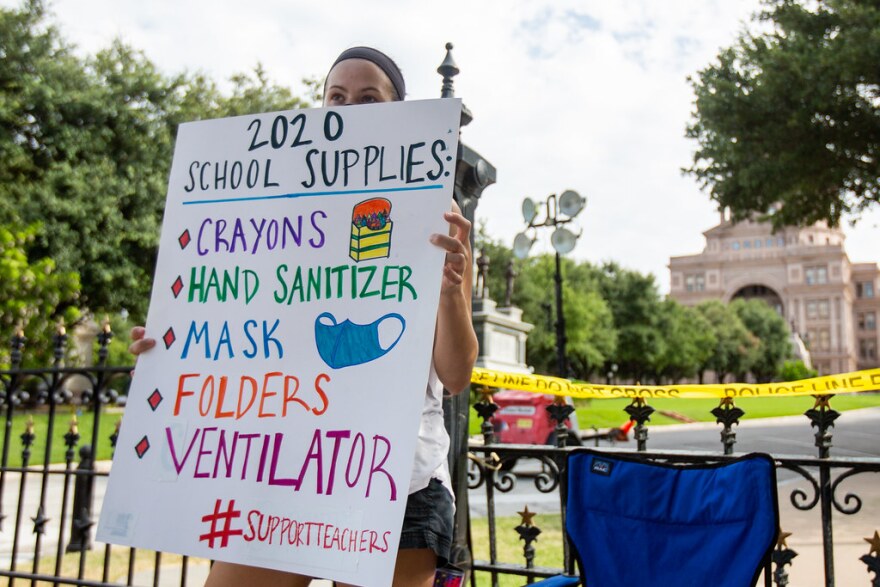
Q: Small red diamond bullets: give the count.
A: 5